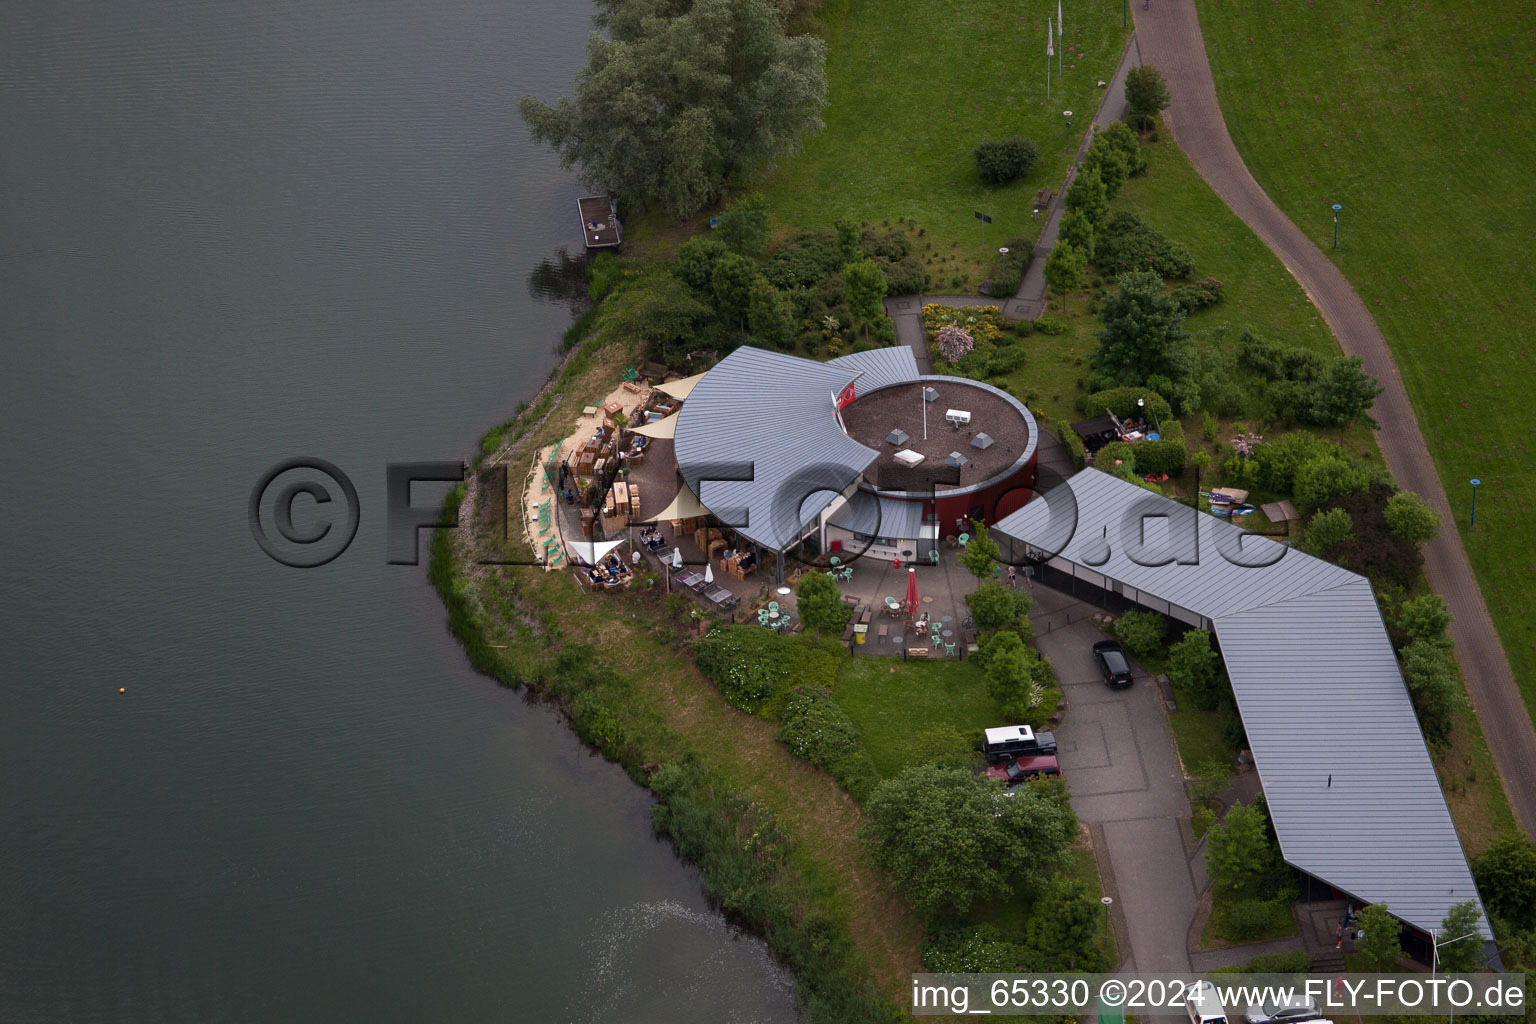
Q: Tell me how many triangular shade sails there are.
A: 4